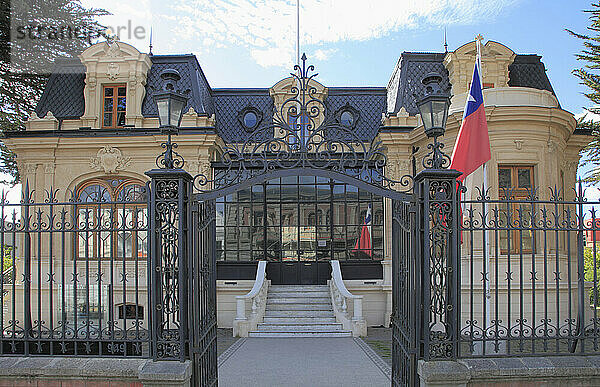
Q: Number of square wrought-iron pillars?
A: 2